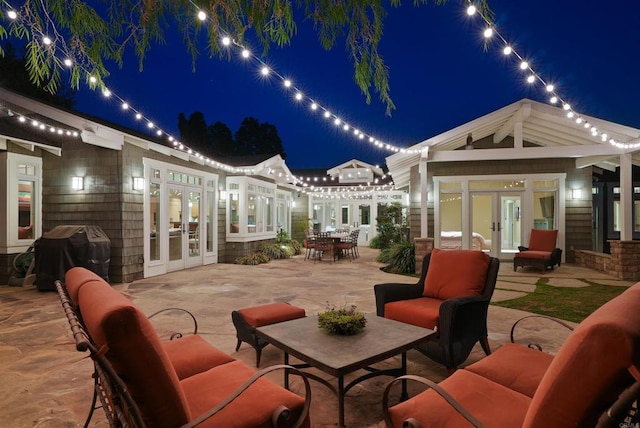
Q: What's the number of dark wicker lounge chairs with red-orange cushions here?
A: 2